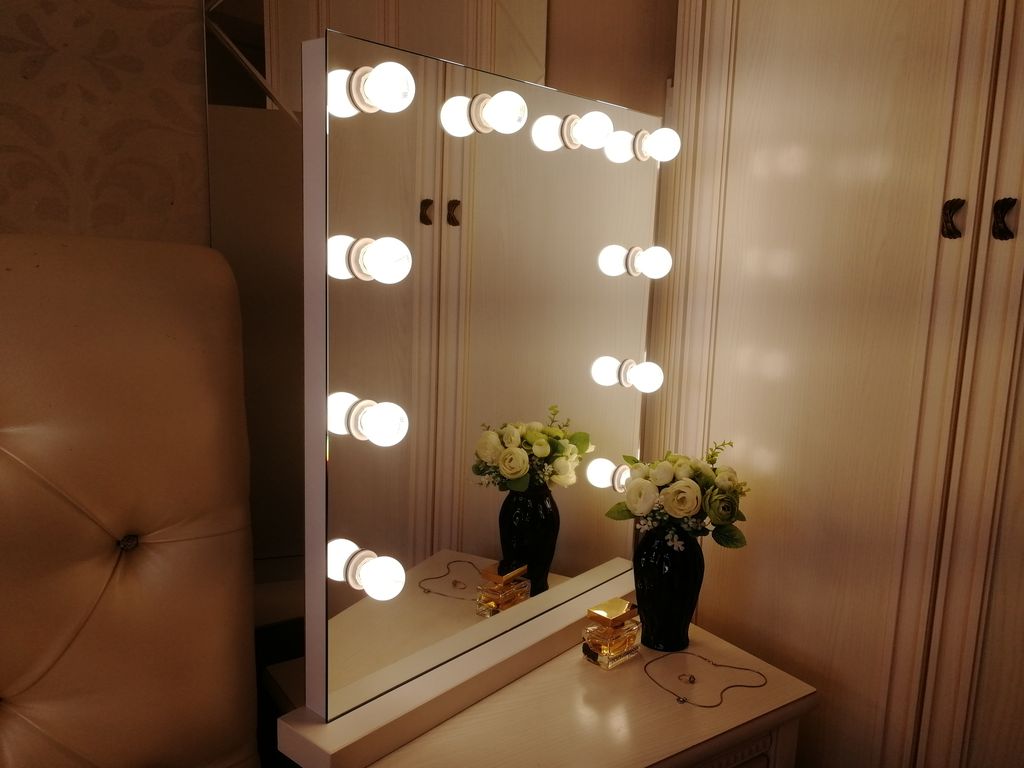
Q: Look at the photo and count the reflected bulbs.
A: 10